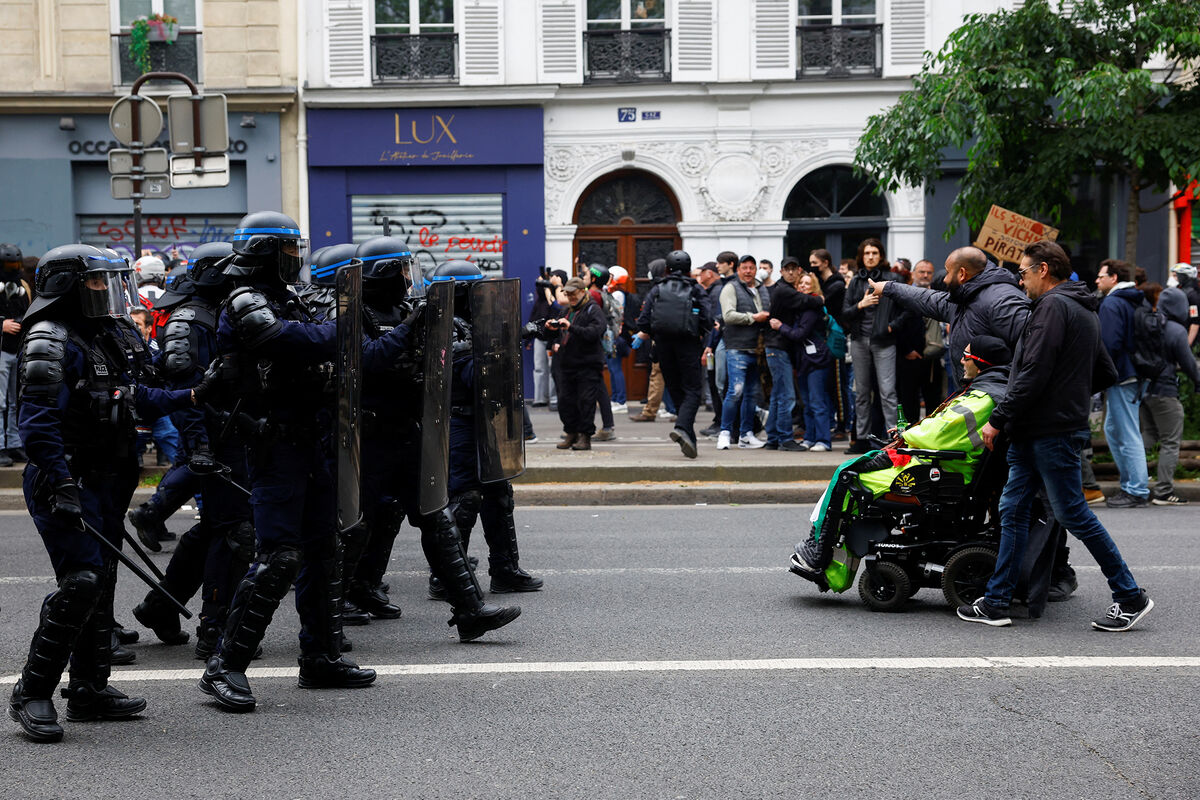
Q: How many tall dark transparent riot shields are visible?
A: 3